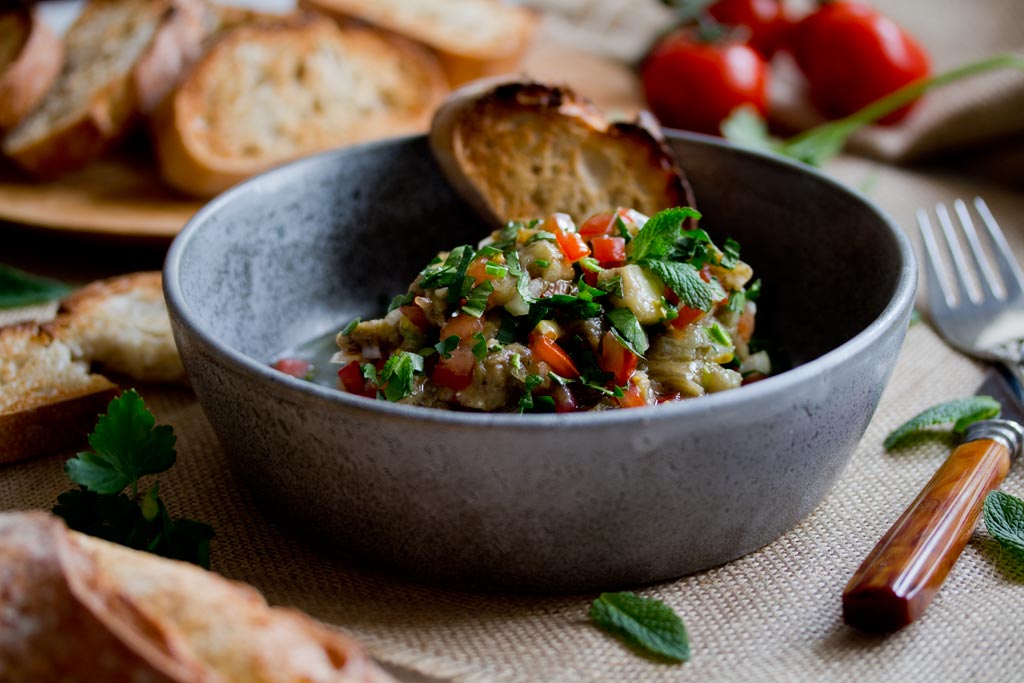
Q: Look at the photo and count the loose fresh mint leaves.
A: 3